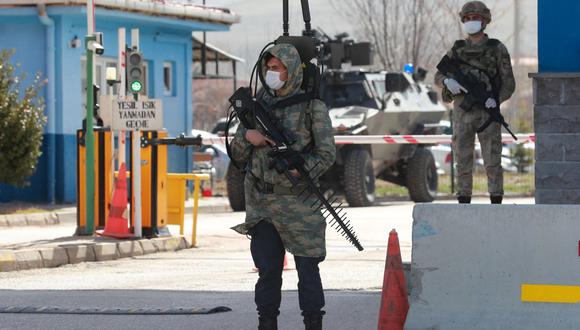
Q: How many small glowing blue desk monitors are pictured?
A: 0